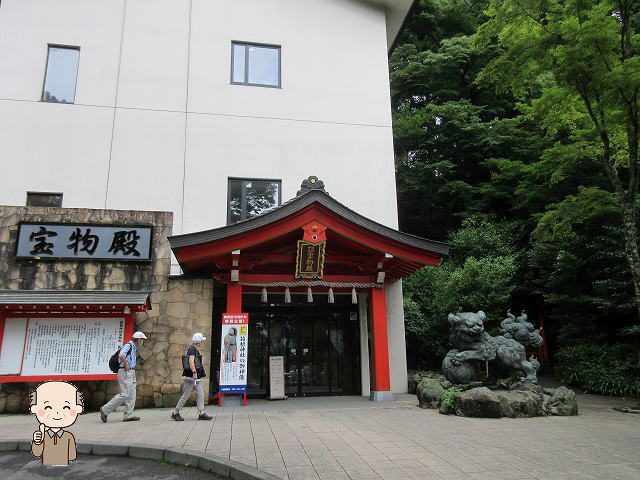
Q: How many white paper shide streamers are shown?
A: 5